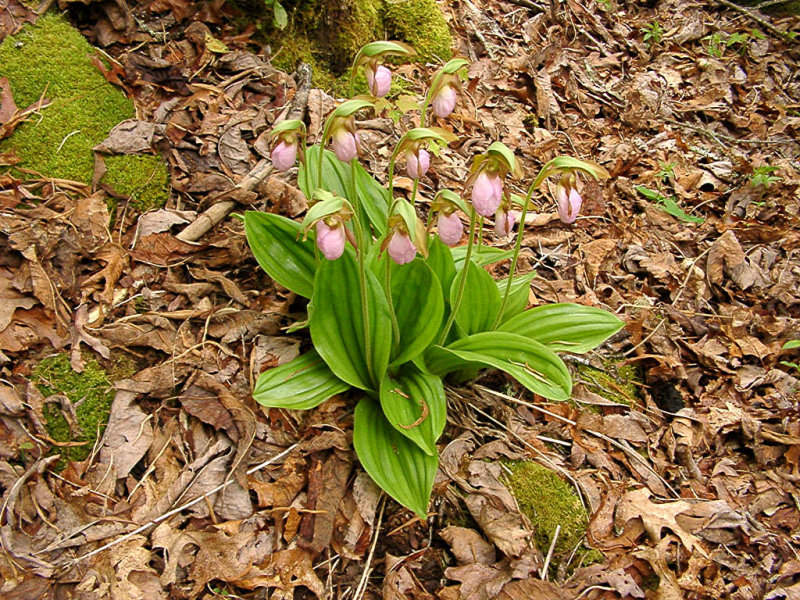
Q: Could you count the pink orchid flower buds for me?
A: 11